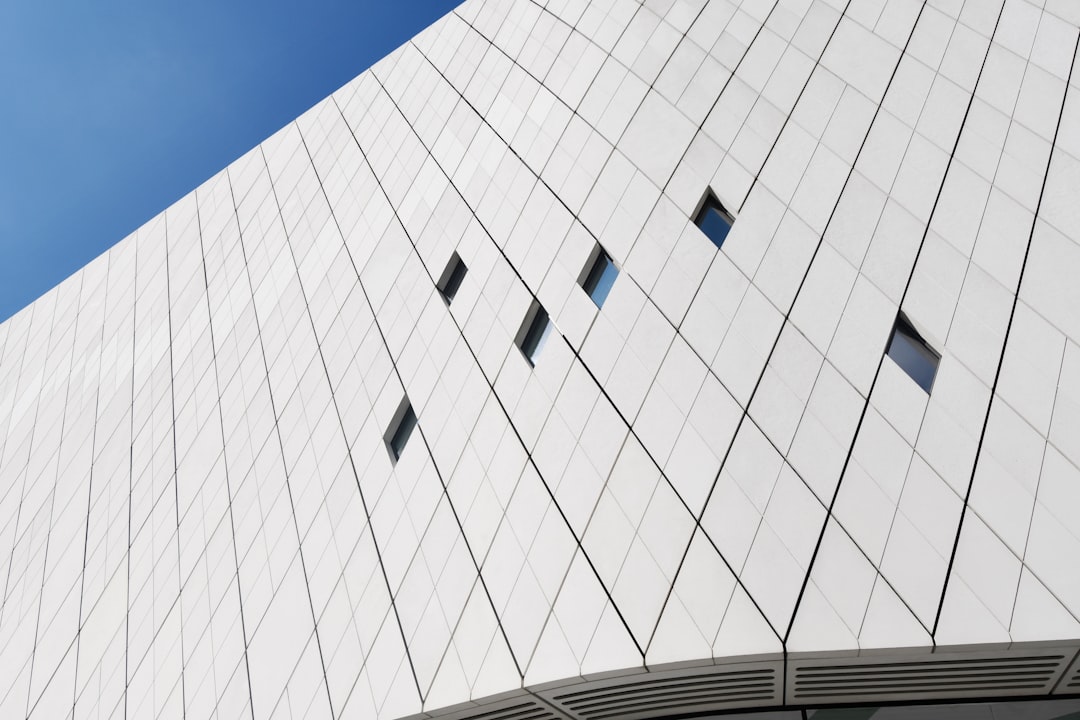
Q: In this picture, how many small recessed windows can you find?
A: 6